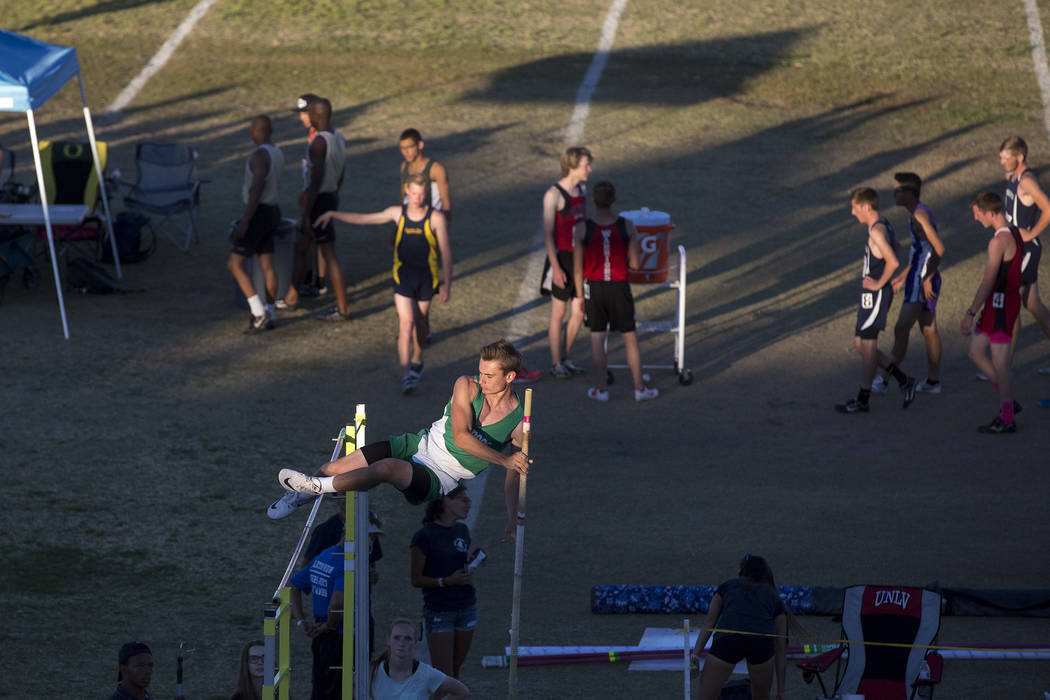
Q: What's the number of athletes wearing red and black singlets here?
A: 3